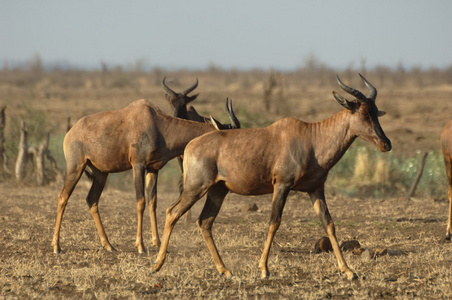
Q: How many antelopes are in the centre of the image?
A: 3